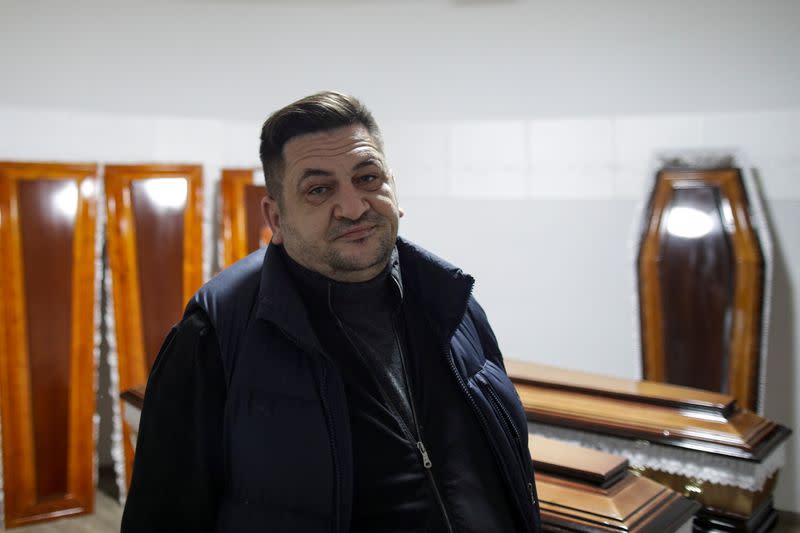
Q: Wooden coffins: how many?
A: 6